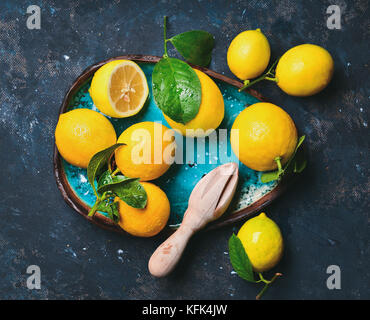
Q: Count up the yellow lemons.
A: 9